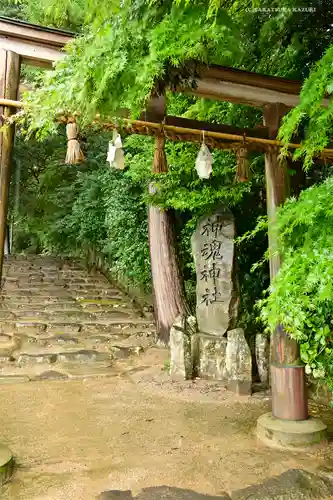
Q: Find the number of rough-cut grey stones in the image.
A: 5